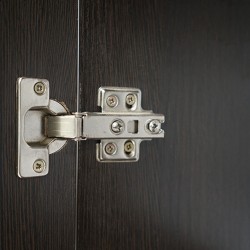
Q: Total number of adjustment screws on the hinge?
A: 2